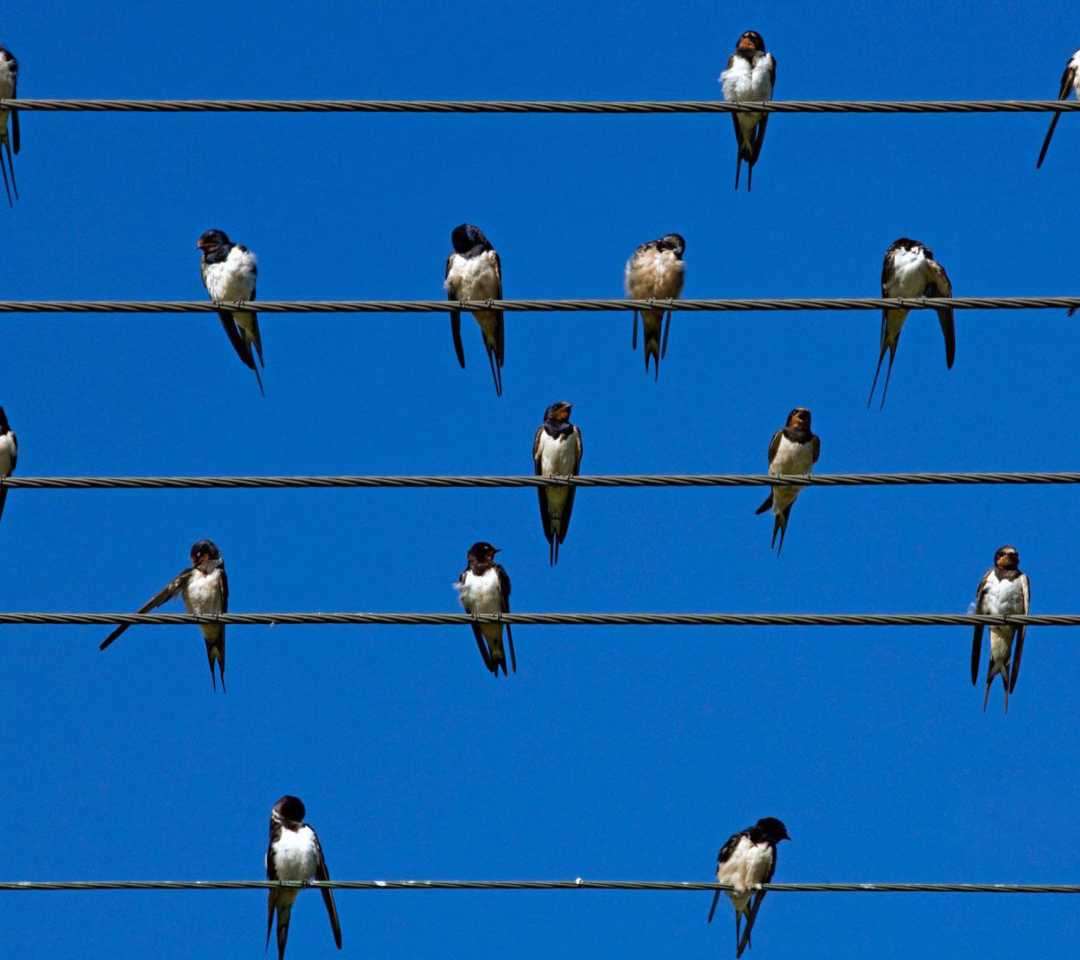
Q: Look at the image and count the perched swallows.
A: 15